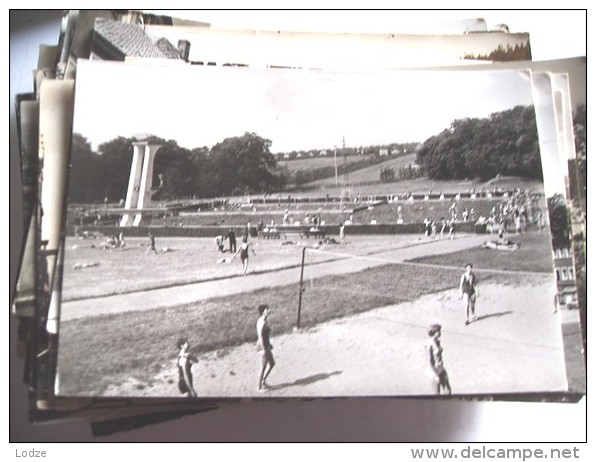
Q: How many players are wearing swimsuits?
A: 4